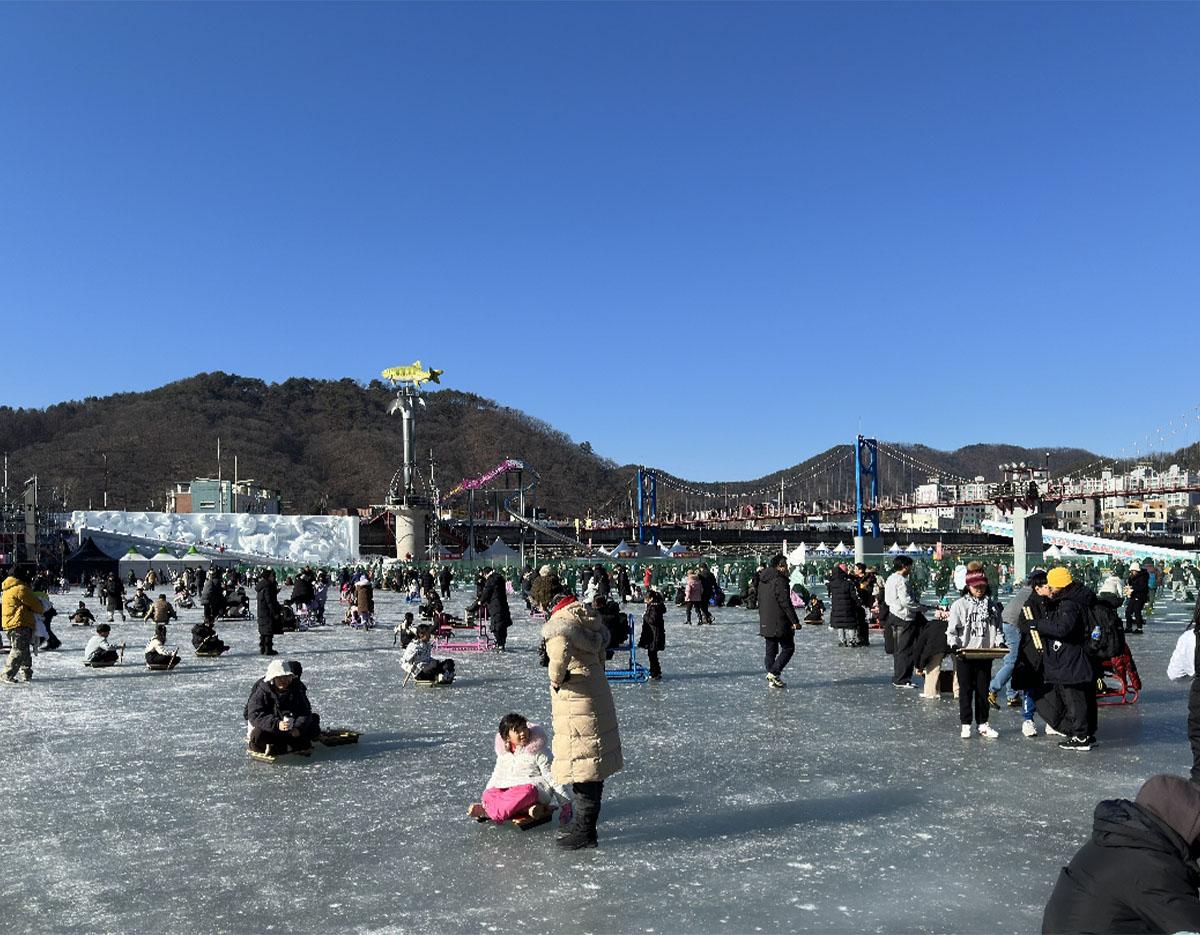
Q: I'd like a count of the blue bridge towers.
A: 2